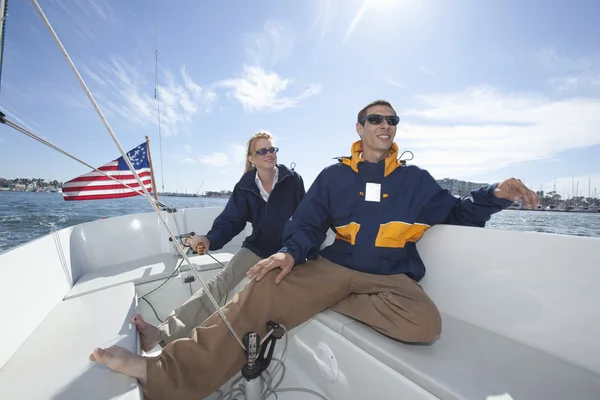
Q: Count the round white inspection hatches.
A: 1